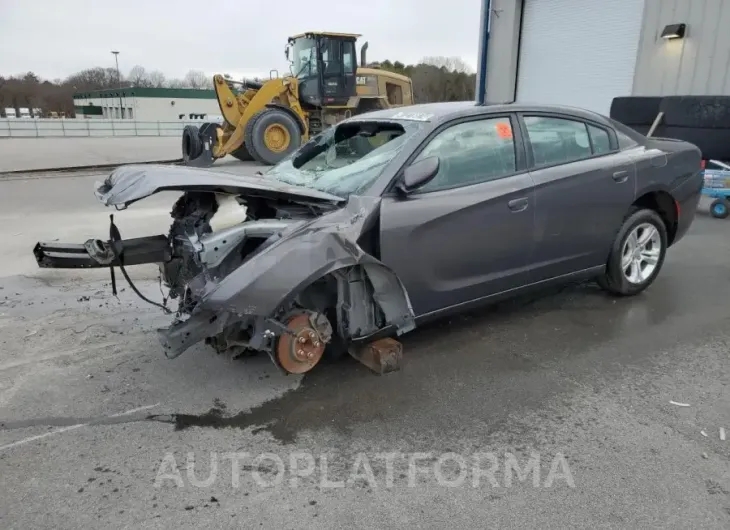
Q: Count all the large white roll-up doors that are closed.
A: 1